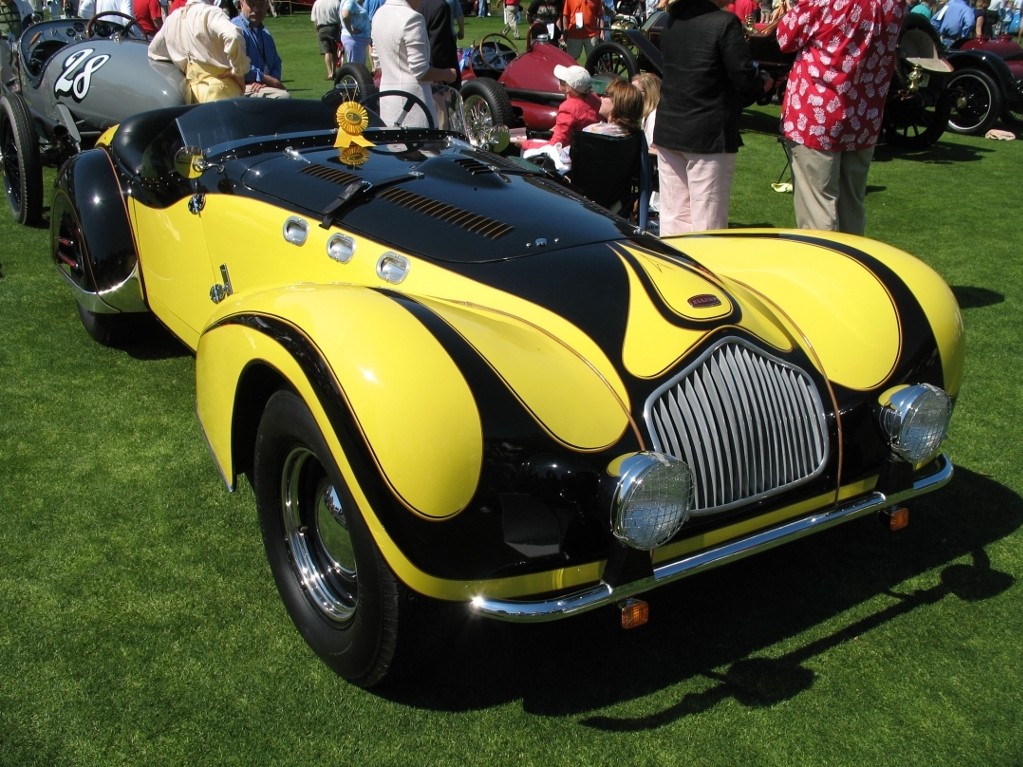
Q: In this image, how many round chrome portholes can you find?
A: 3